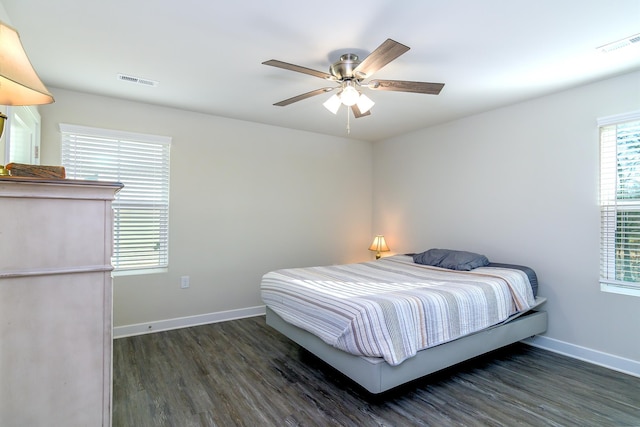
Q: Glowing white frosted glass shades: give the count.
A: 3